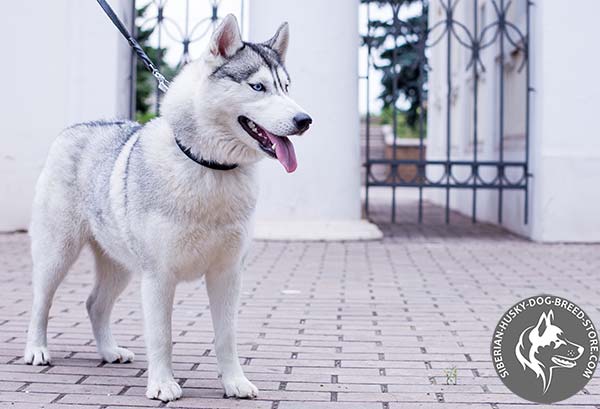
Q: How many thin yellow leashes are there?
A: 0